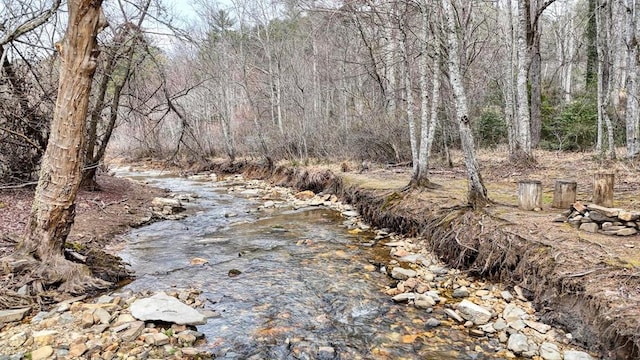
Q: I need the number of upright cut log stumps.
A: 3